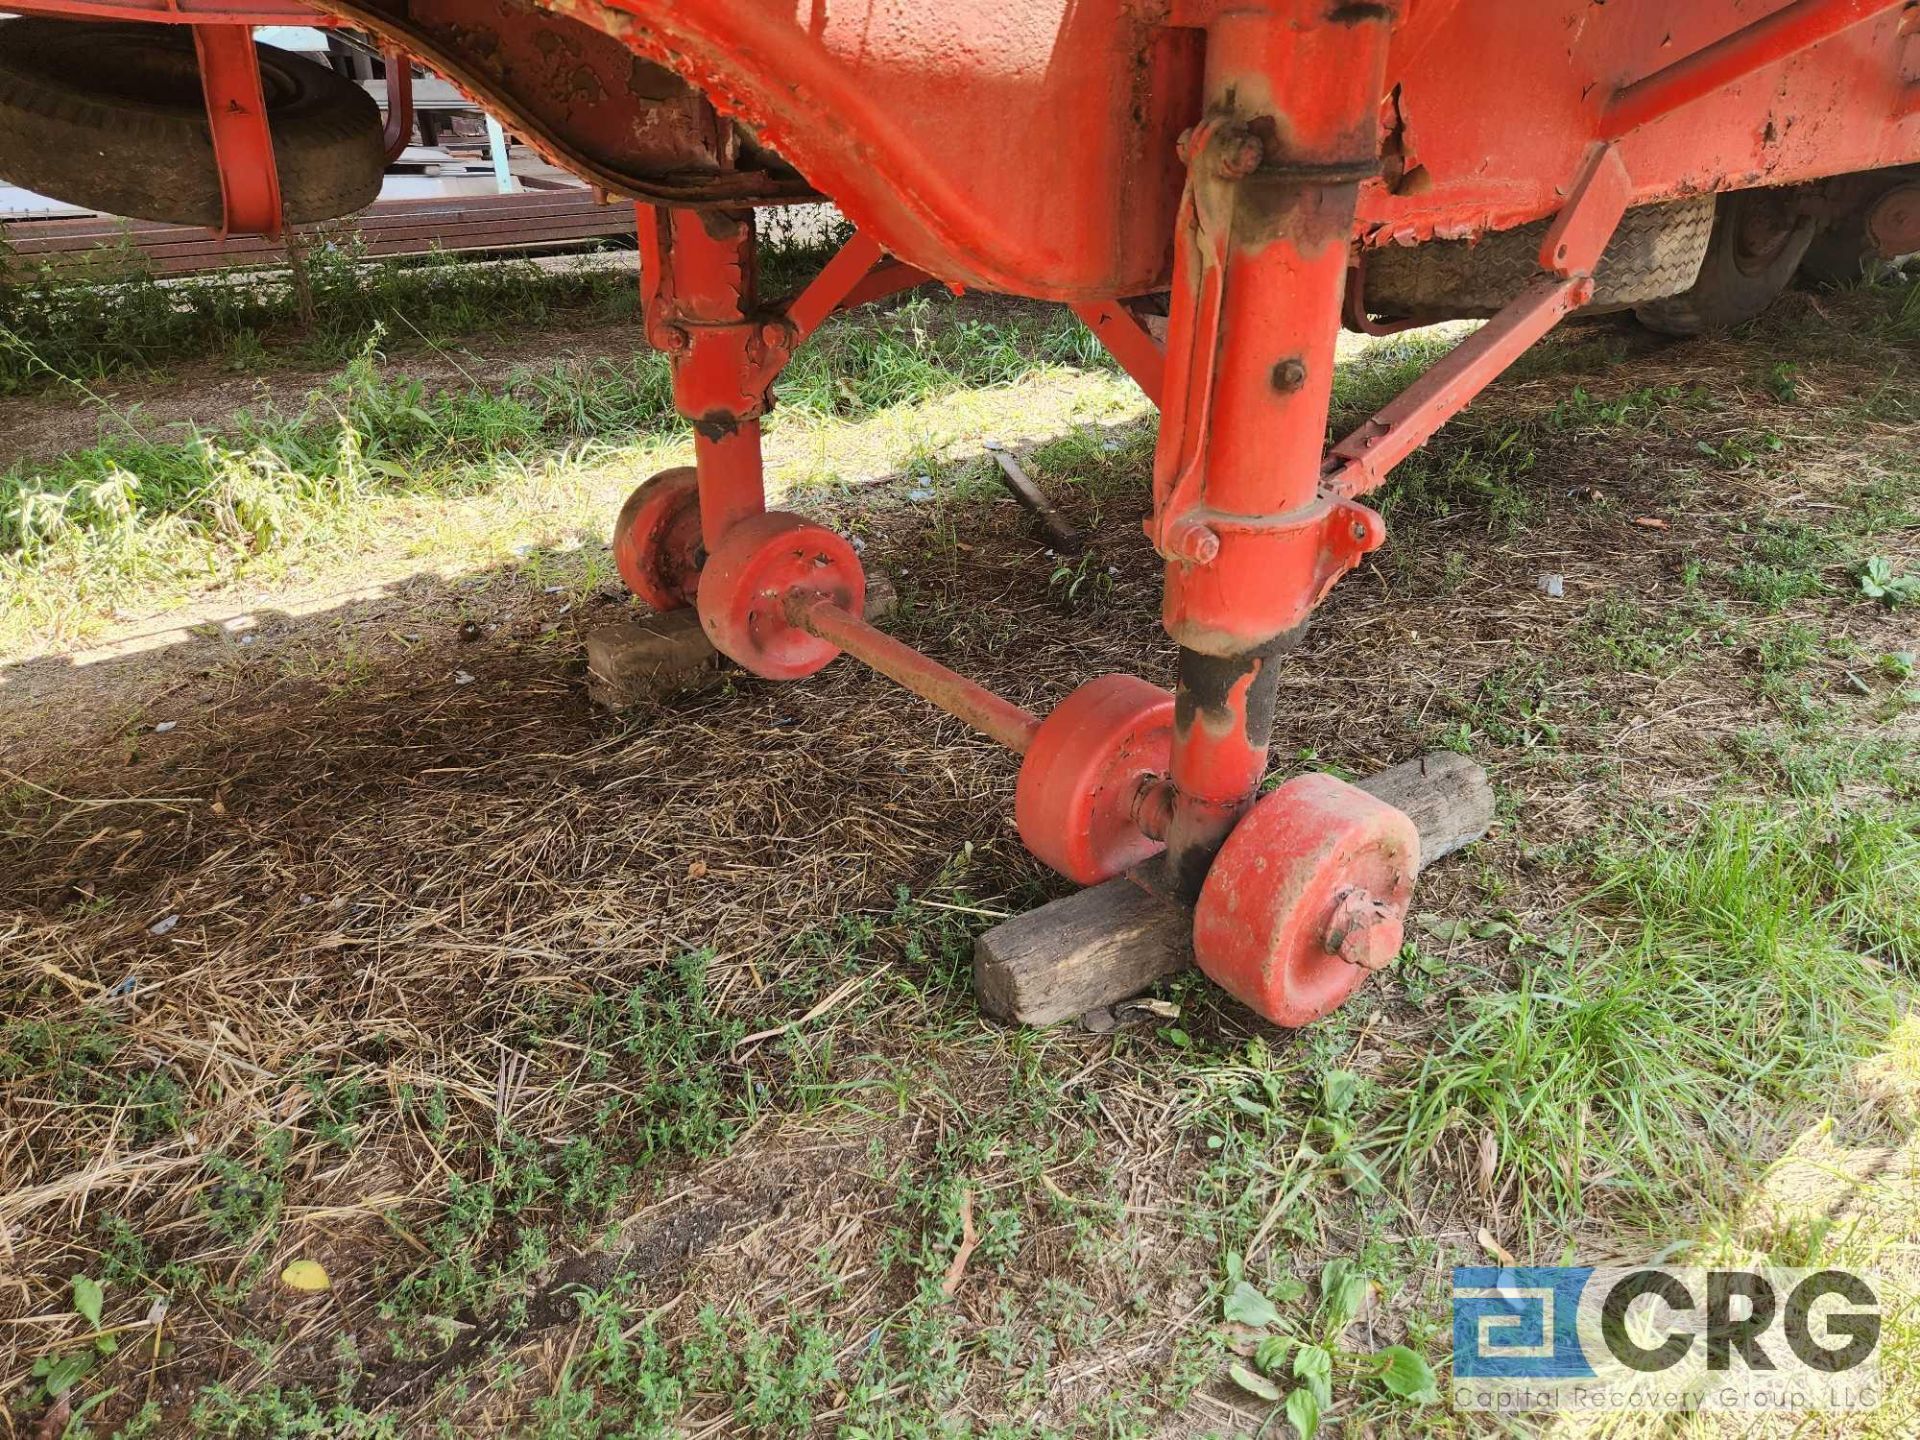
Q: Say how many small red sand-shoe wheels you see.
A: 4